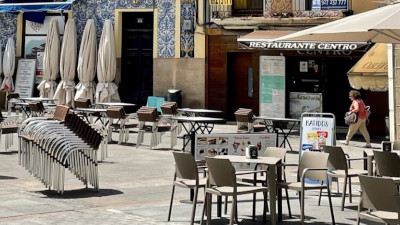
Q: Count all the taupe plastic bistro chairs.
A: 7